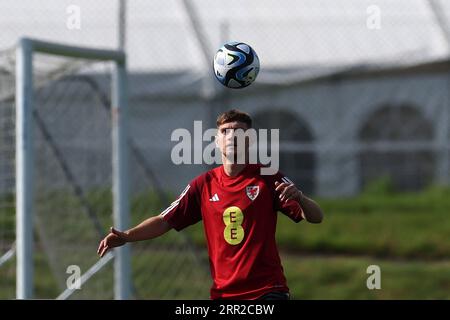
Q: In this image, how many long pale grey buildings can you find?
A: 1